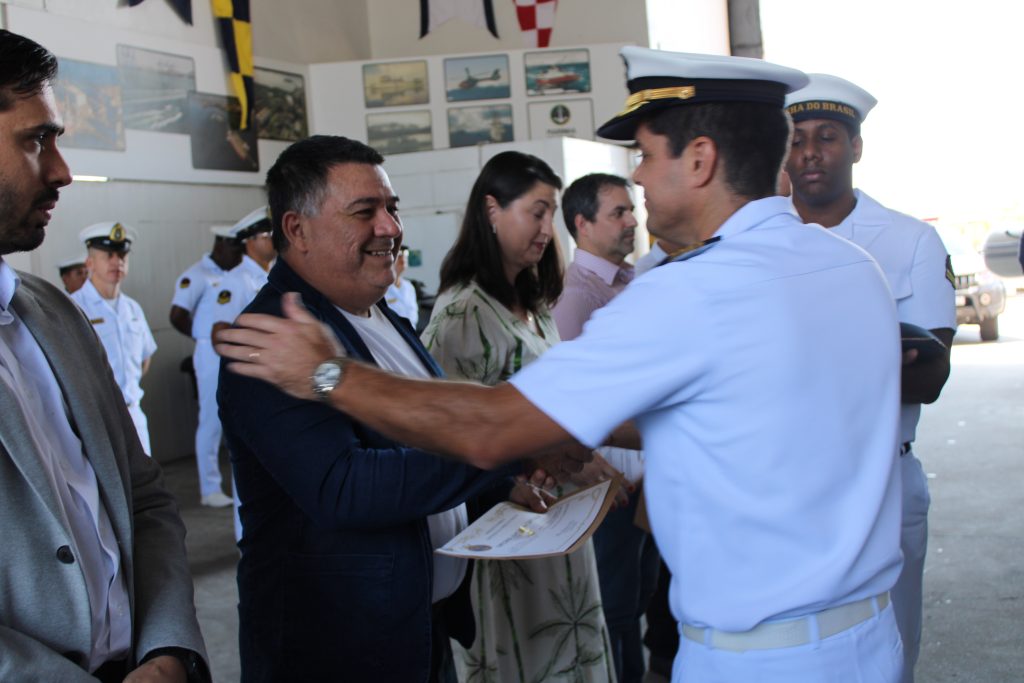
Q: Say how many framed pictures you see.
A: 10